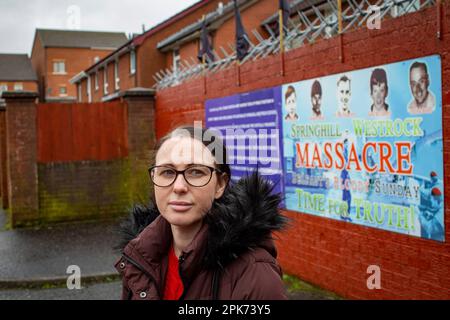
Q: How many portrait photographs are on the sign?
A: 5